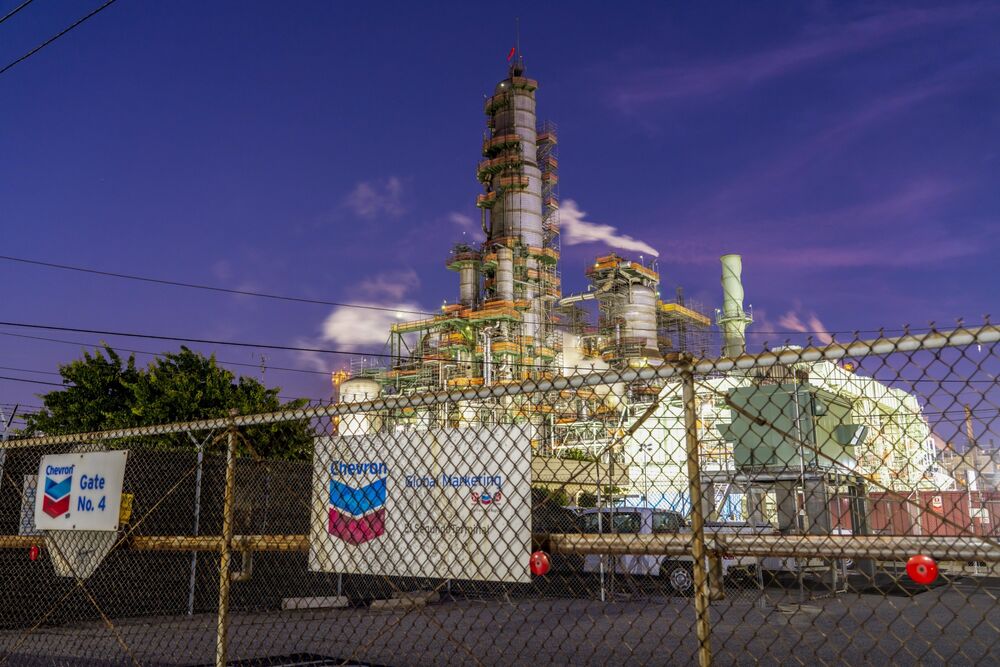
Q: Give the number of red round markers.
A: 3